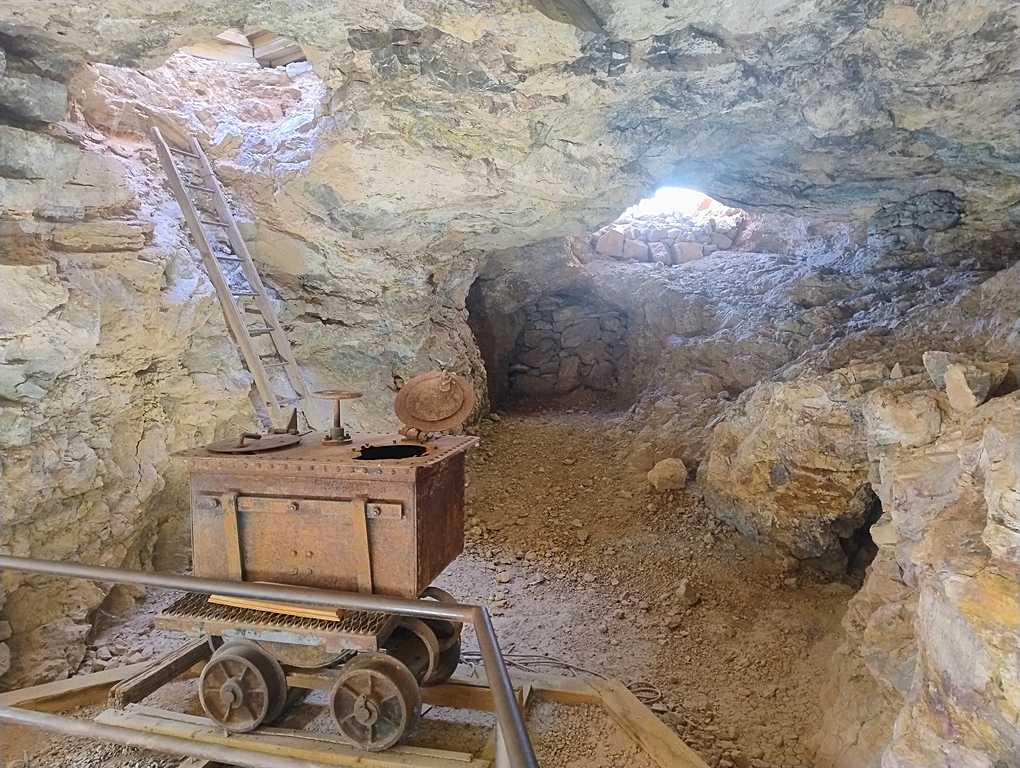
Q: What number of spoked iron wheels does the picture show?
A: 2